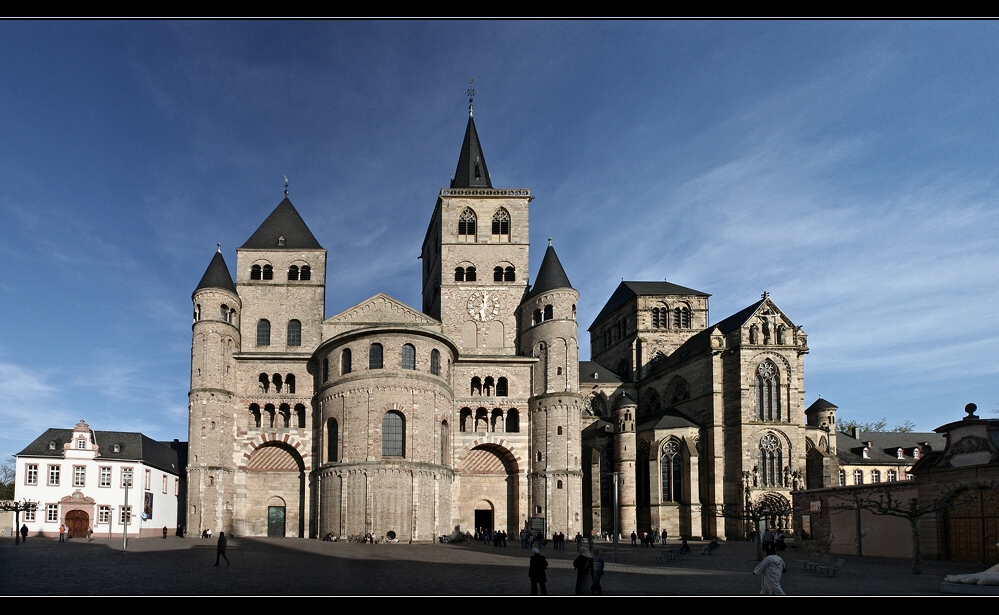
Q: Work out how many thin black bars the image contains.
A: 2